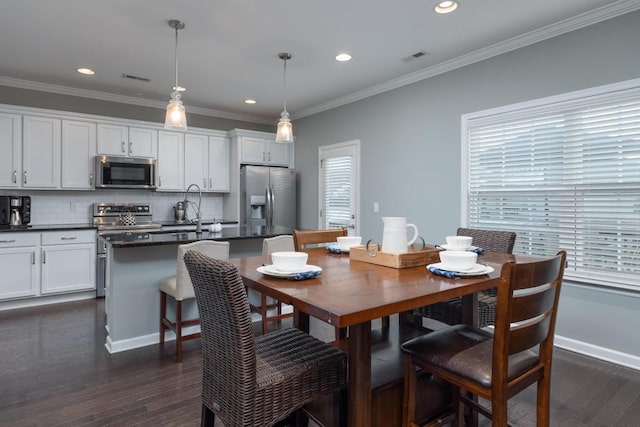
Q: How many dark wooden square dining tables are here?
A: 1